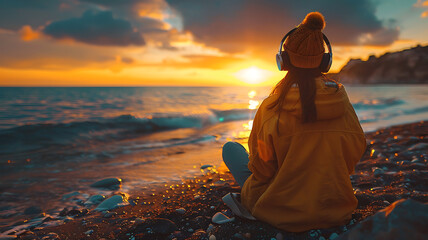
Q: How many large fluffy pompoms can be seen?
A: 1